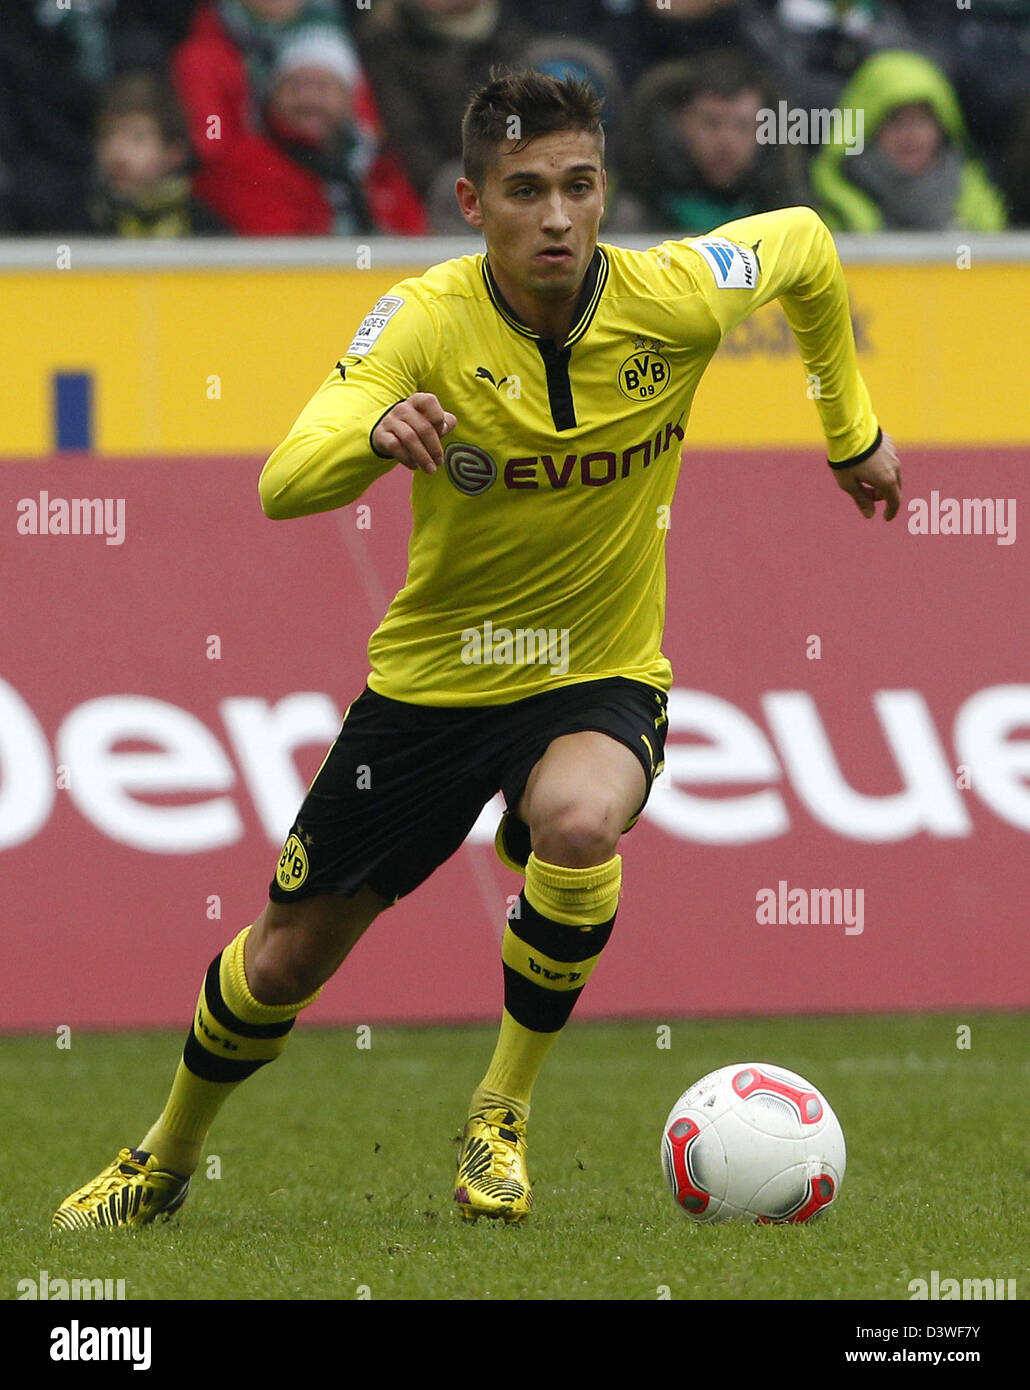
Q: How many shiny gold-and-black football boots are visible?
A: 2